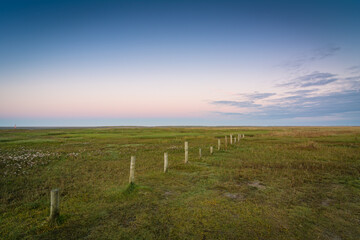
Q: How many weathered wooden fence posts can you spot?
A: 13